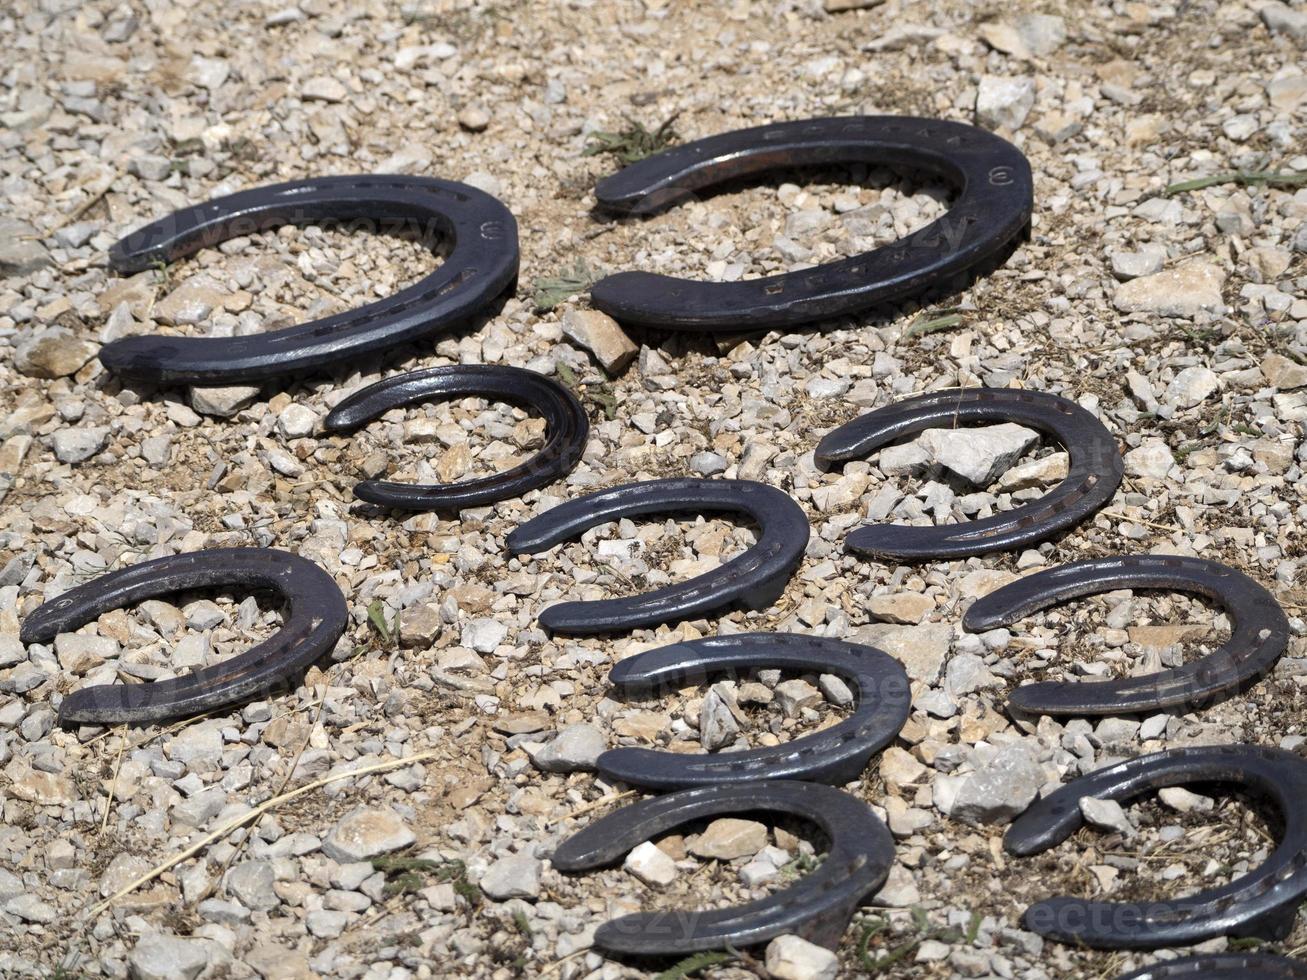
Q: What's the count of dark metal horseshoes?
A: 11